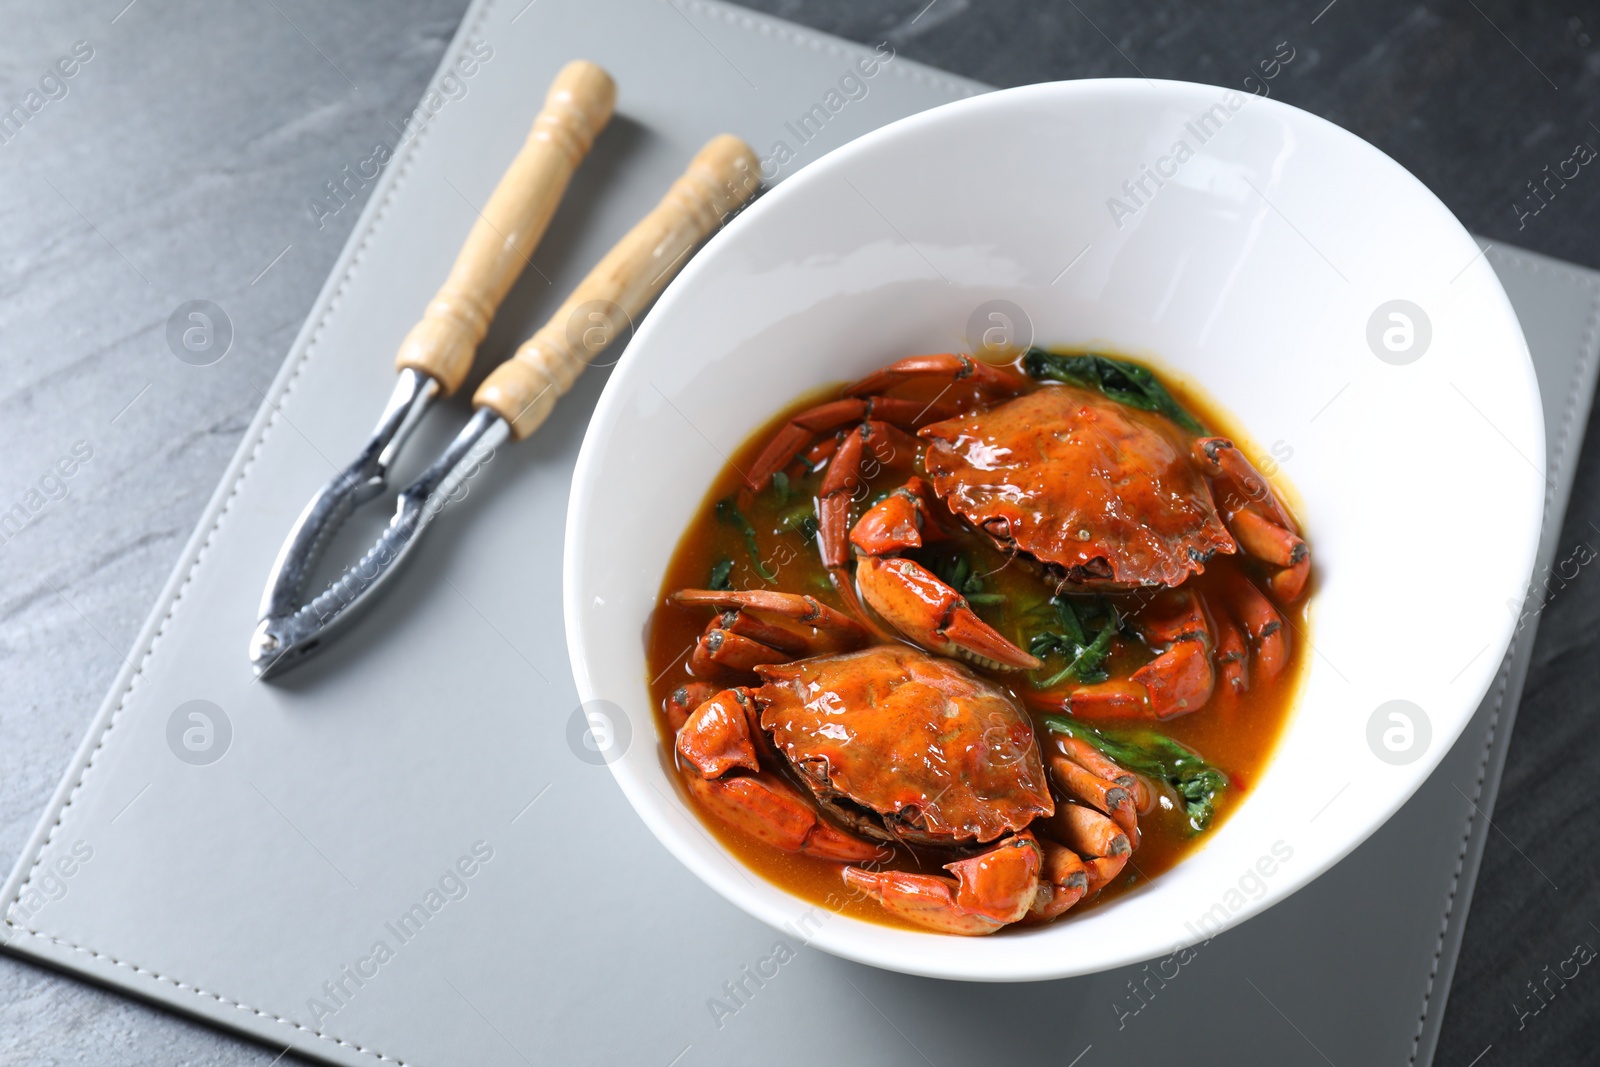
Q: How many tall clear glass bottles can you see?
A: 0